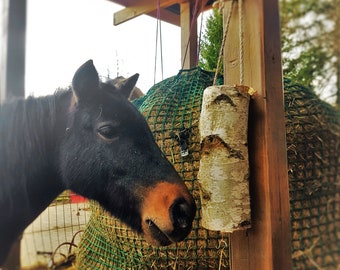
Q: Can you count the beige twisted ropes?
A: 2